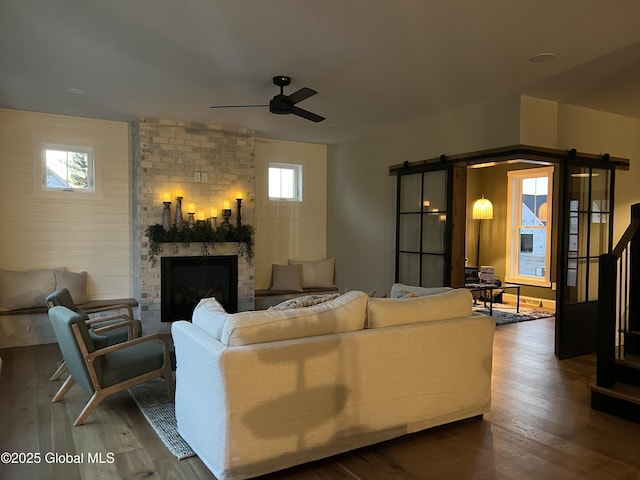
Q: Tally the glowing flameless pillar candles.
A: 7